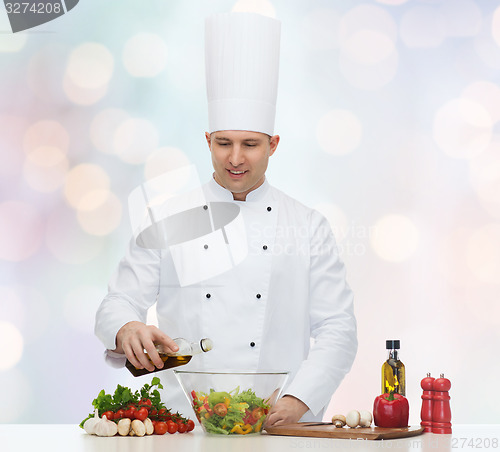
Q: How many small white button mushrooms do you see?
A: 6